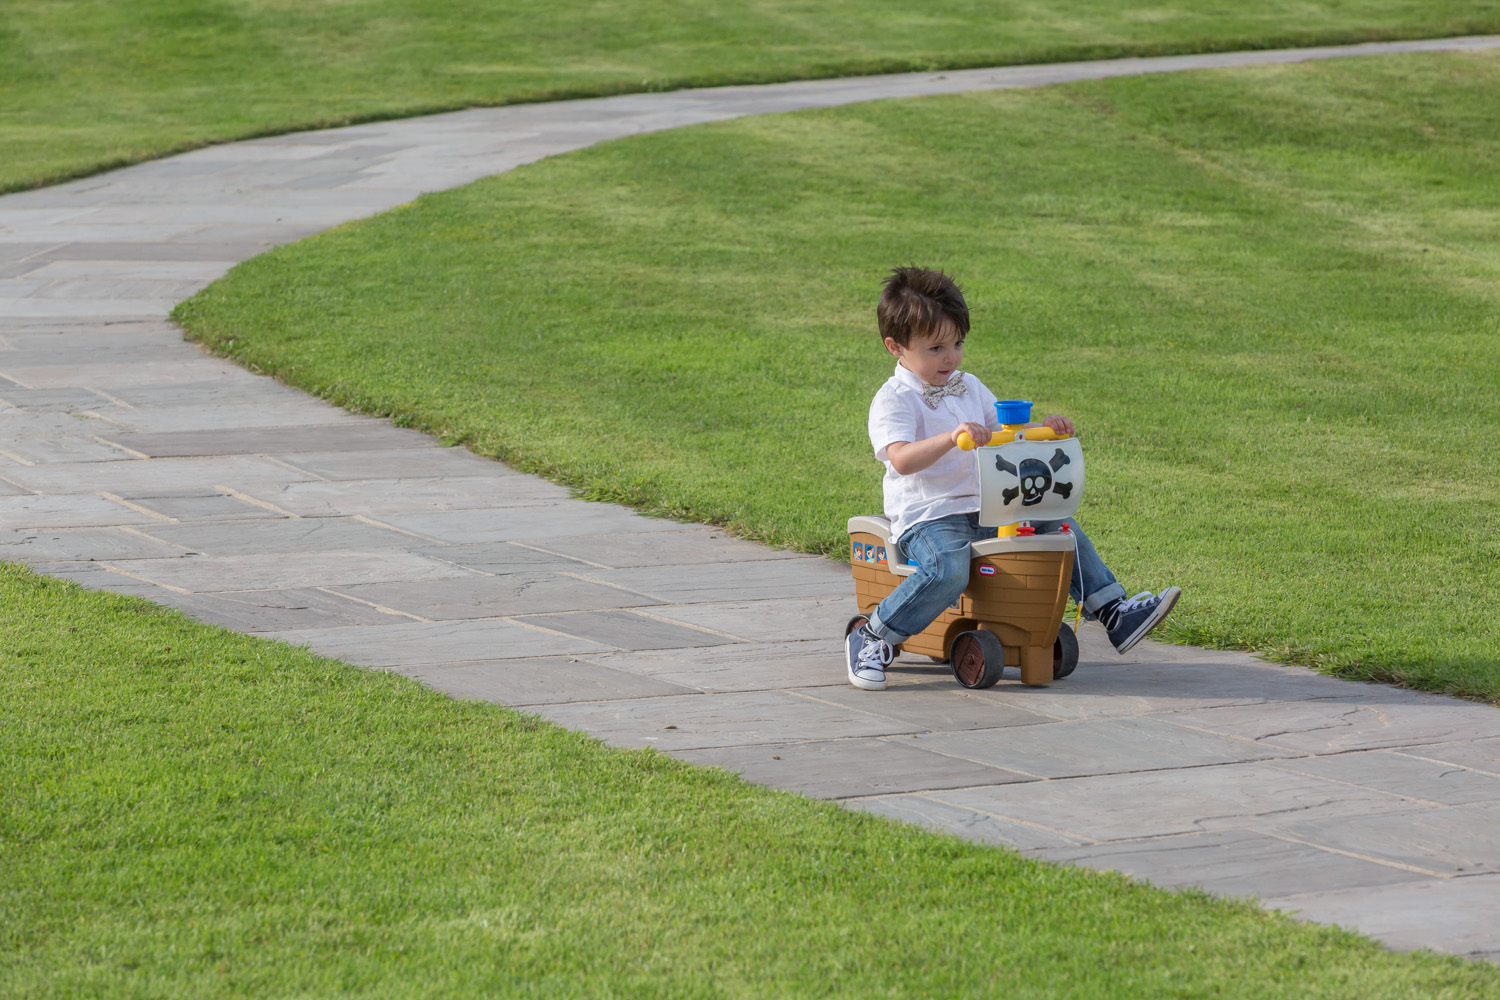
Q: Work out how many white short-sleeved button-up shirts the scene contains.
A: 1